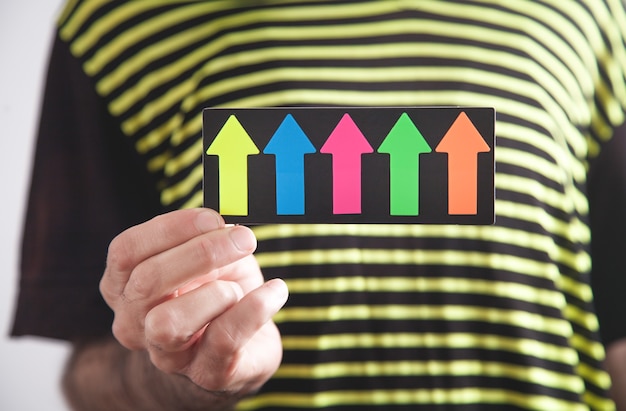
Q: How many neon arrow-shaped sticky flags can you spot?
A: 5